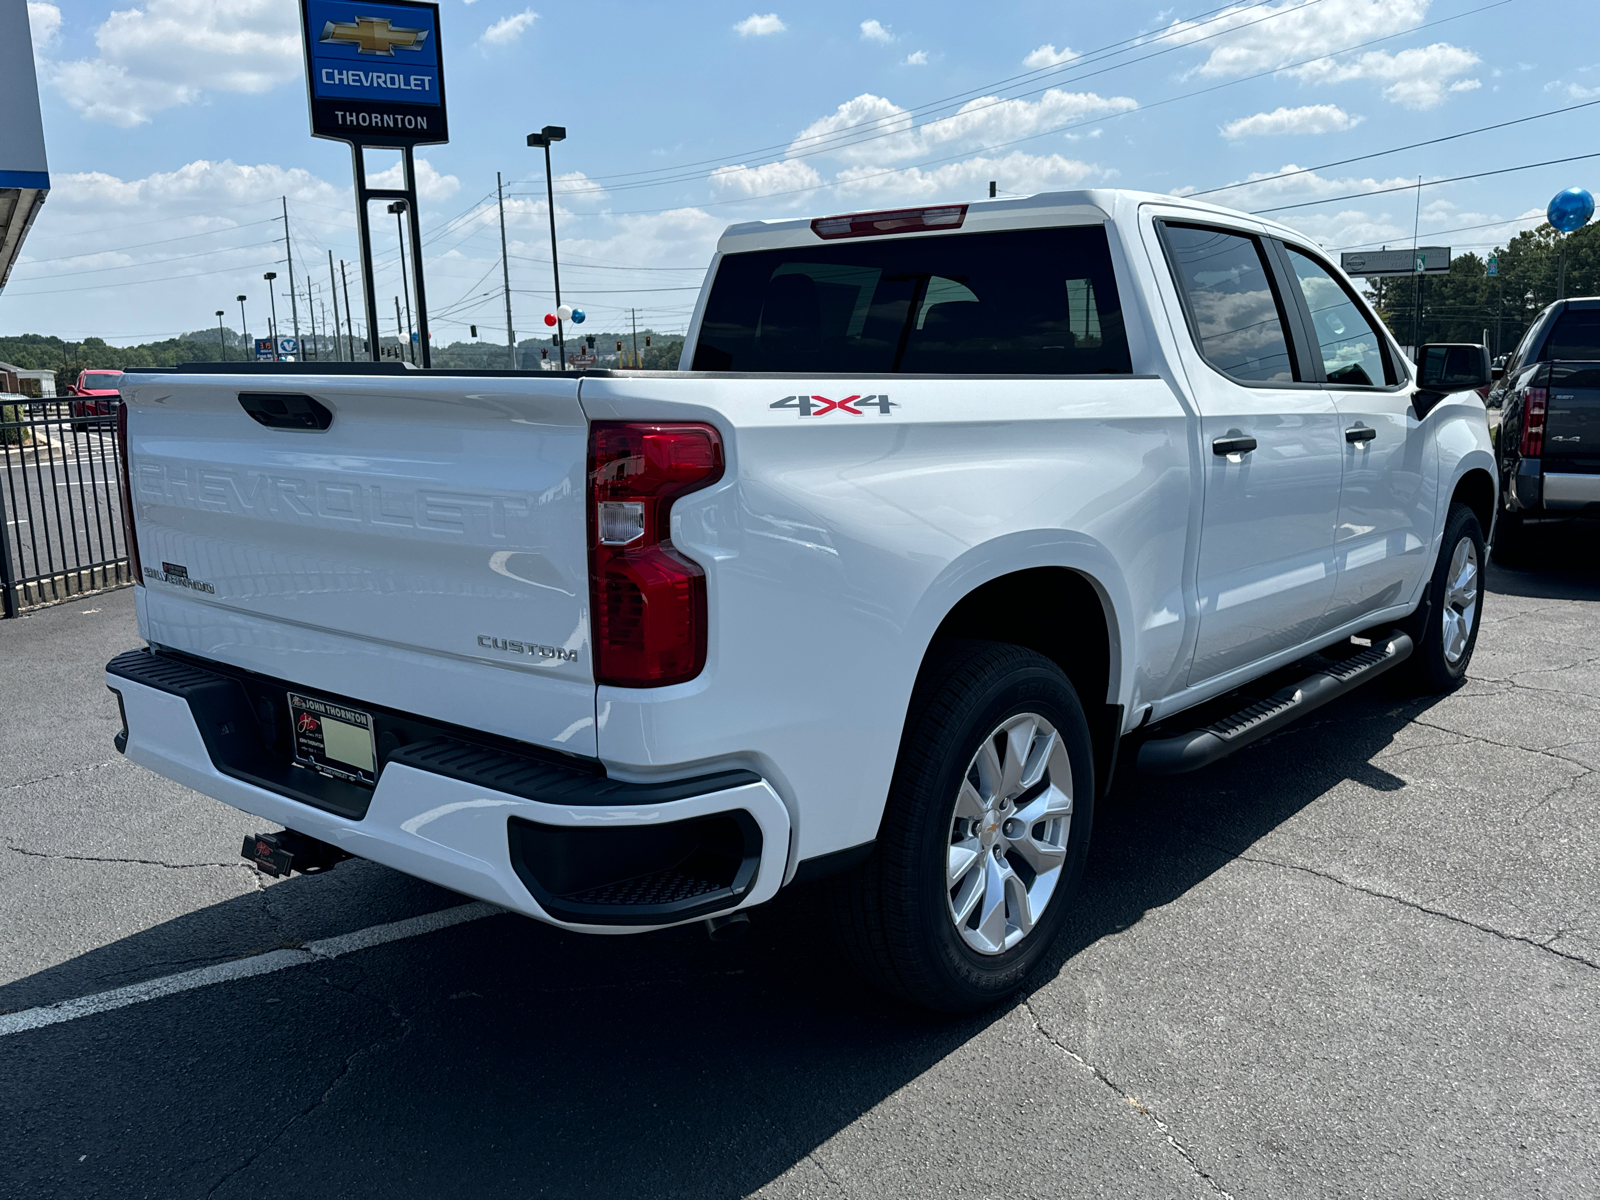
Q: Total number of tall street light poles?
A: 5